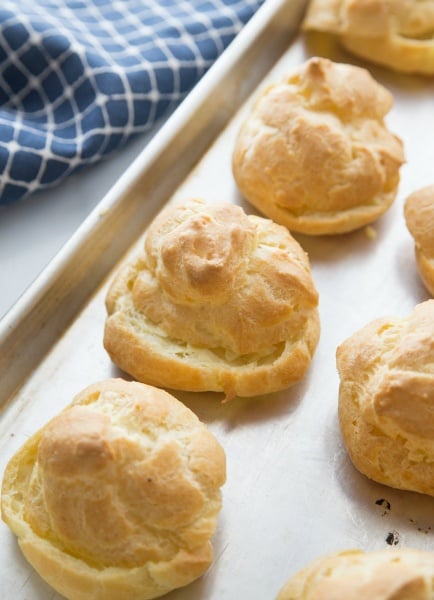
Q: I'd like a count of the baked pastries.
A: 7